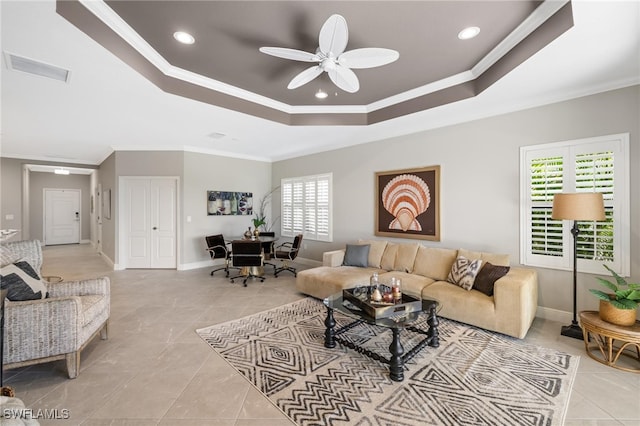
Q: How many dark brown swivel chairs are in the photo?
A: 4